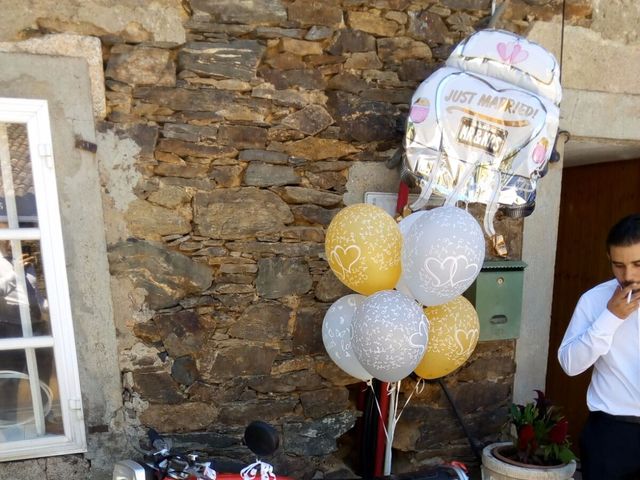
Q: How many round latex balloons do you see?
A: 6